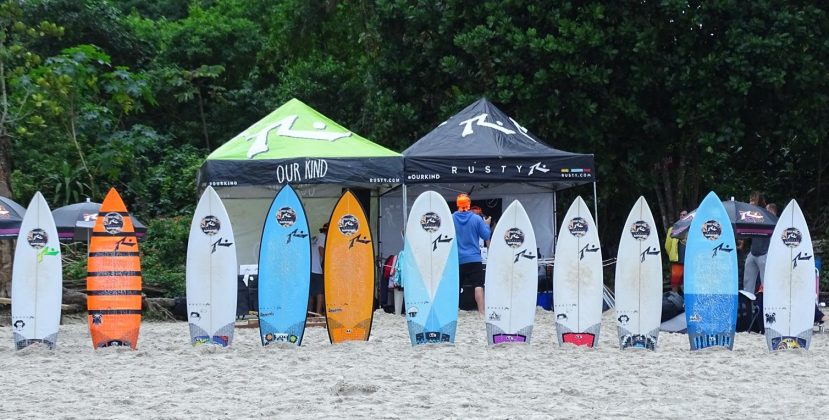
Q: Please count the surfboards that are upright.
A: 11